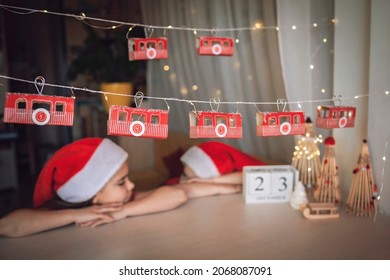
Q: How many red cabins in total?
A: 7